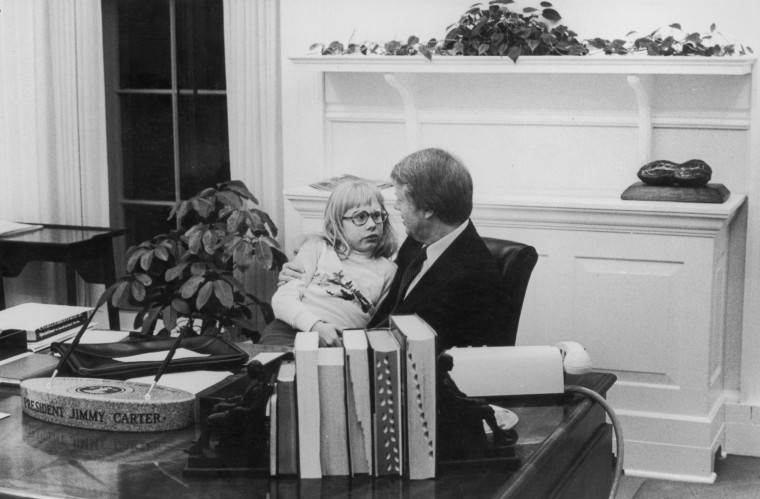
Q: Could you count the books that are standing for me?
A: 7